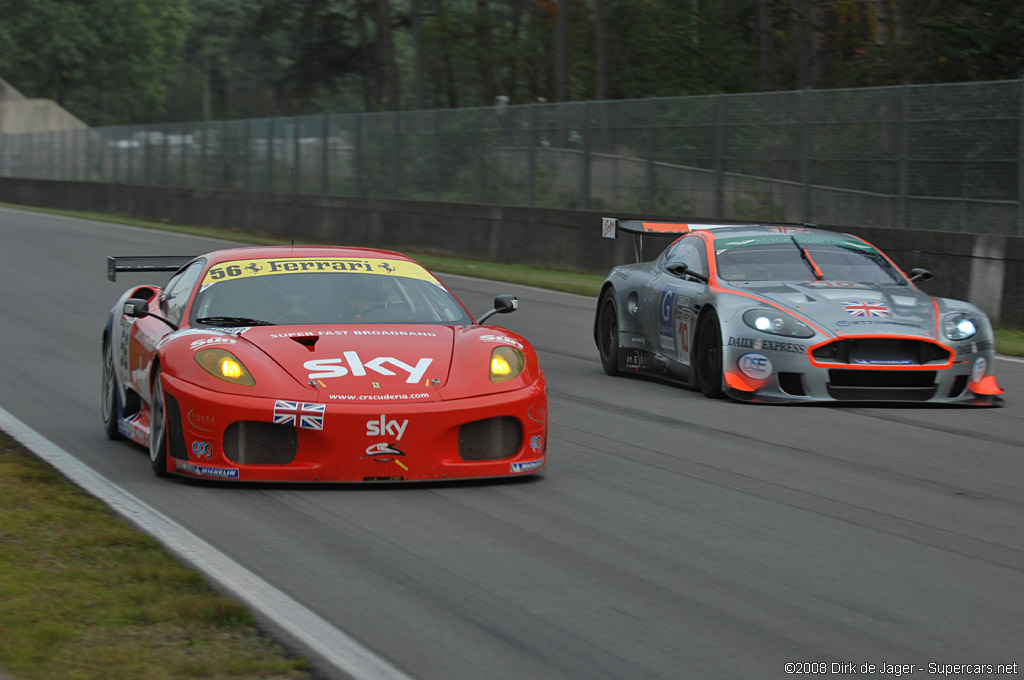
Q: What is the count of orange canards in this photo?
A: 2